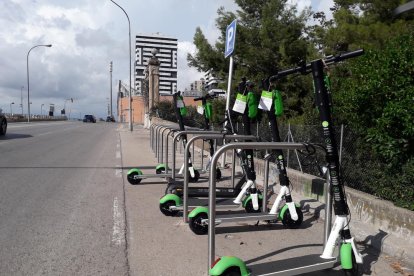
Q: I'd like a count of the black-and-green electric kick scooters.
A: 5